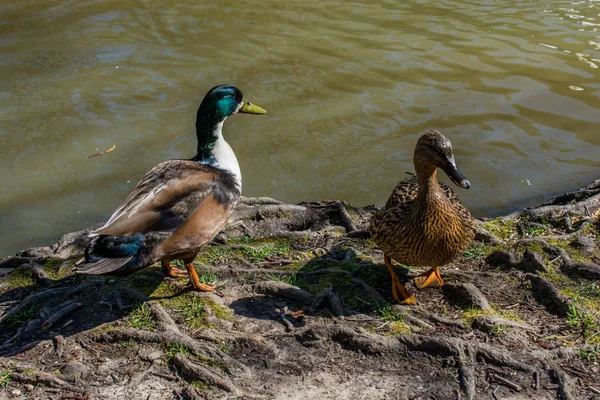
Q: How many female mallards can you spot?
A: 1